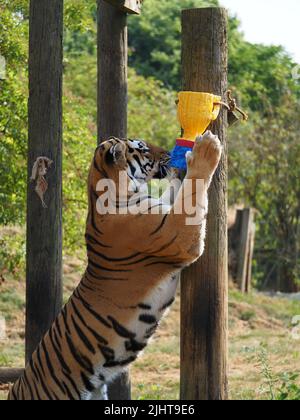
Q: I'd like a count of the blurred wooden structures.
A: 1